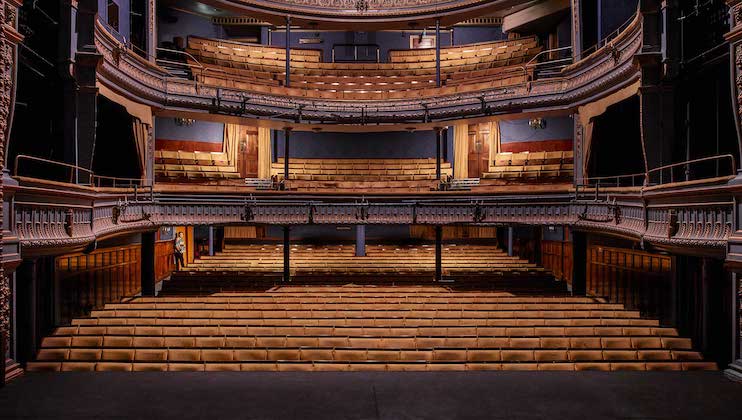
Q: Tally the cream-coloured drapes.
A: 4